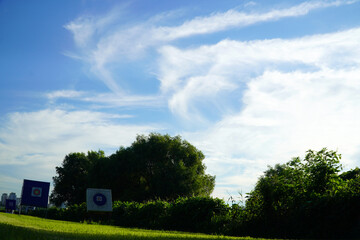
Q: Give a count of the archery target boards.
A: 3